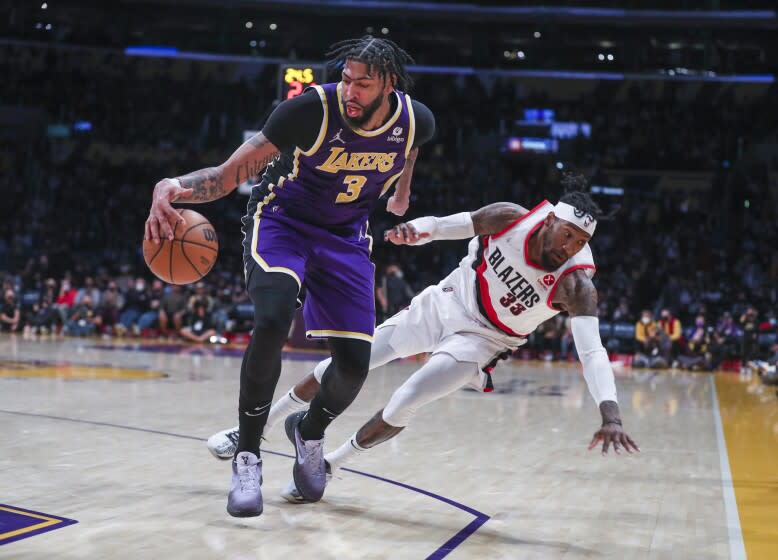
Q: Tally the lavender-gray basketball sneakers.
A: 2